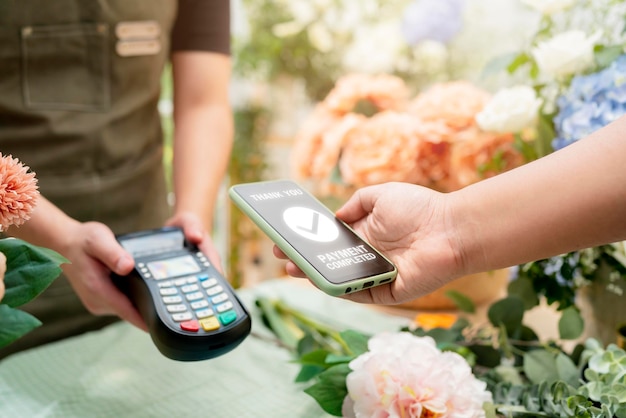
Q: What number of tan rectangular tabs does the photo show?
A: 2